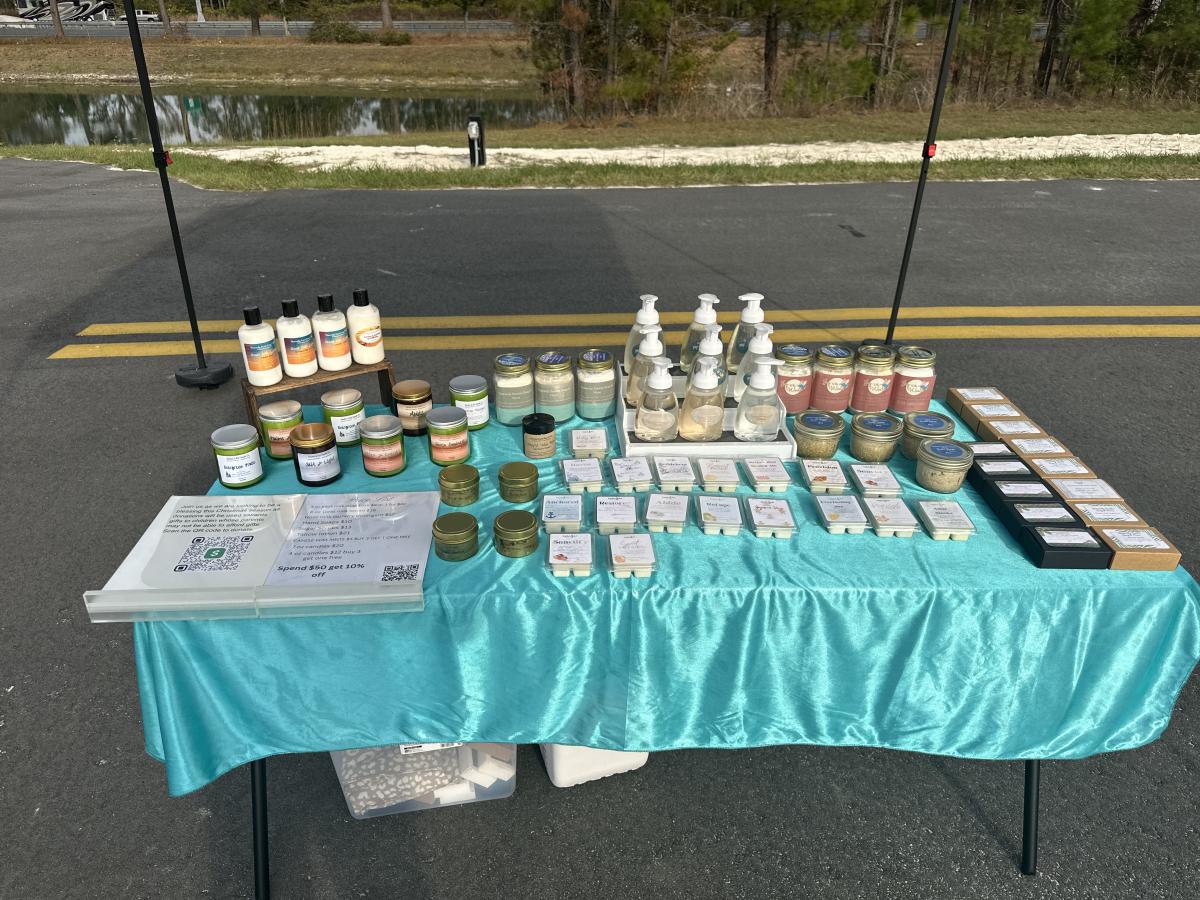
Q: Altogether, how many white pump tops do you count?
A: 9